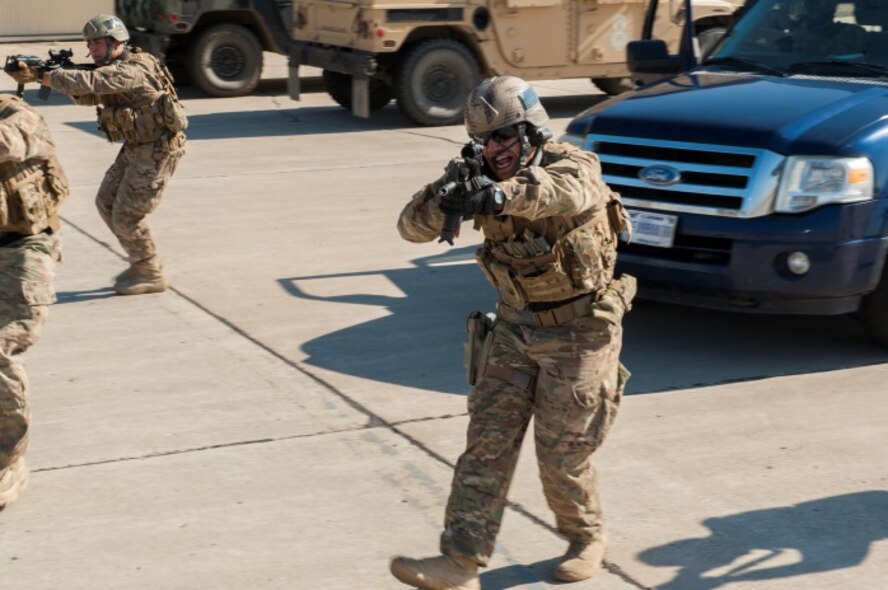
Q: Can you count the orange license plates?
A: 0